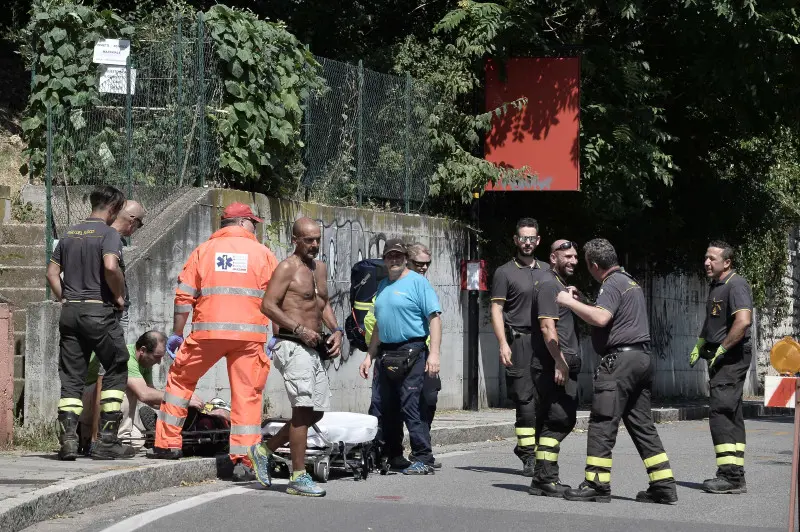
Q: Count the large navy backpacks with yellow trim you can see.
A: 1